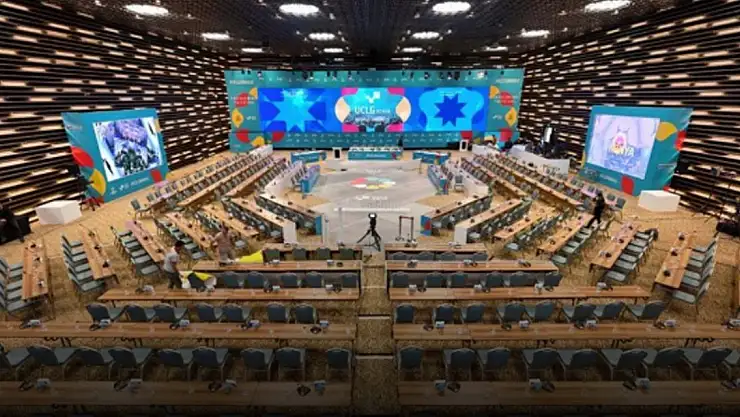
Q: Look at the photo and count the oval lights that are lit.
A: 12